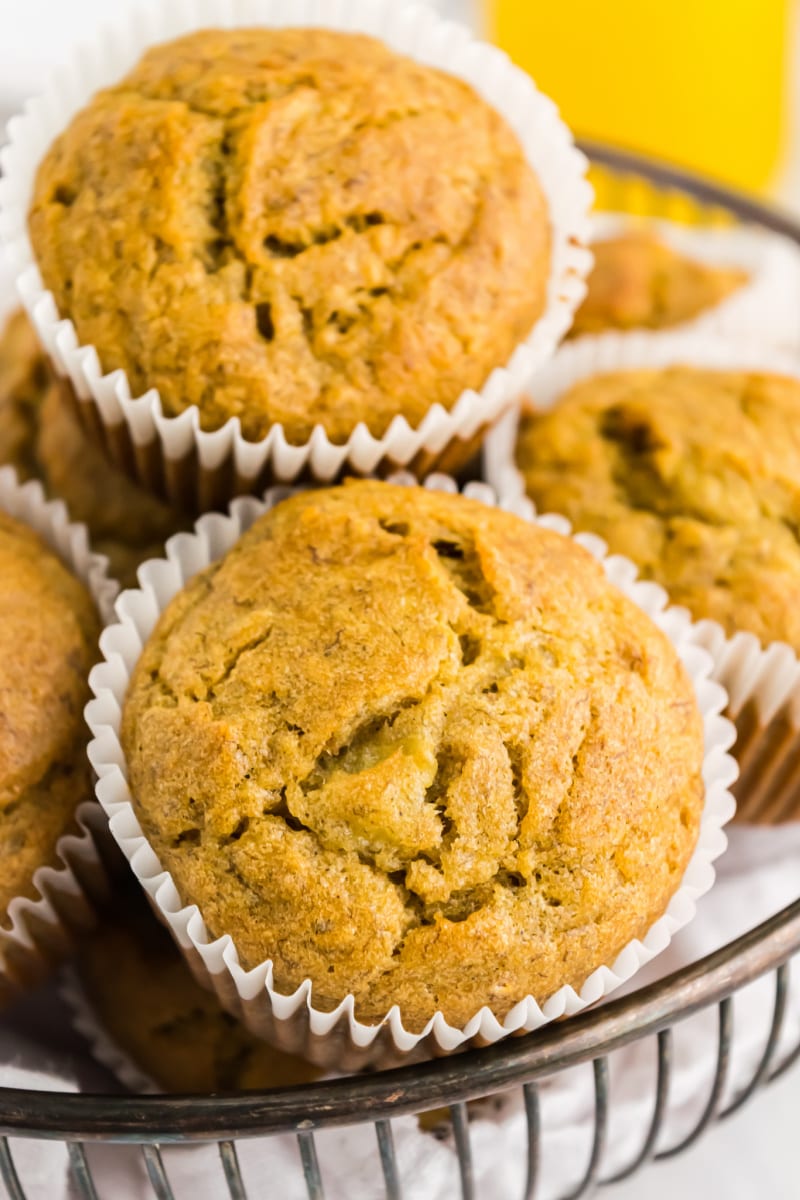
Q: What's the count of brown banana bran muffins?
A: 7